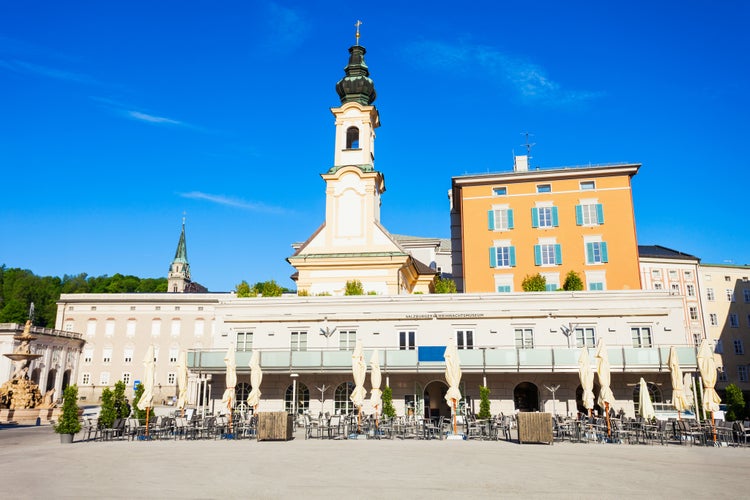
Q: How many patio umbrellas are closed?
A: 12